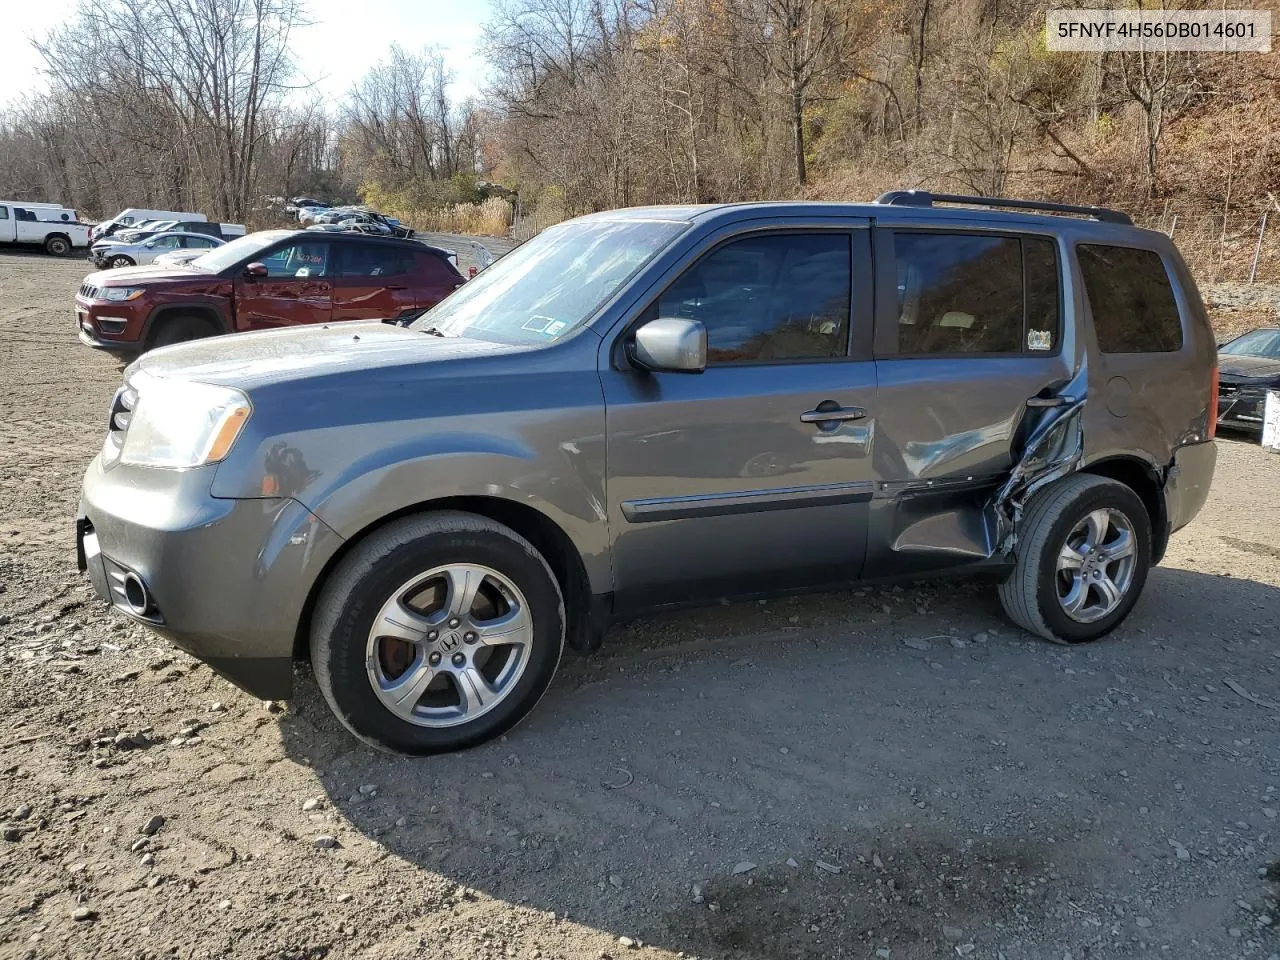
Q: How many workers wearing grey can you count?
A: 0